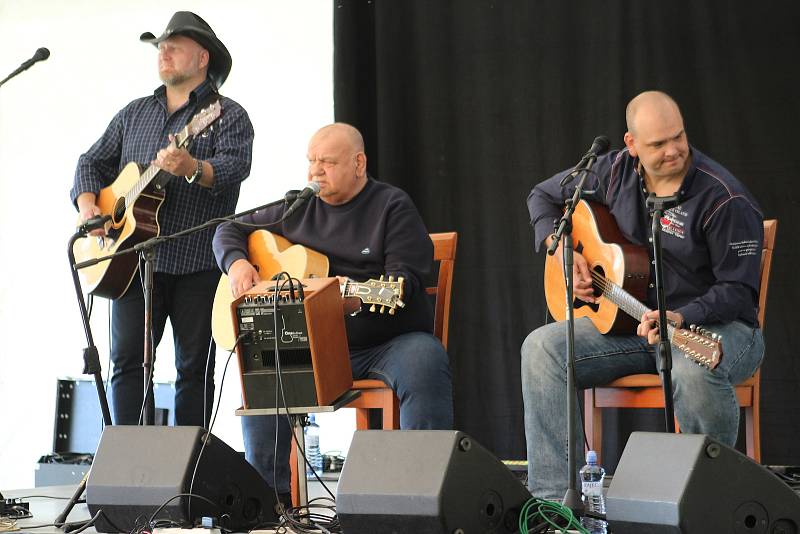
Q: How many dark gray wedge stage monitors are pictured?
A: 3